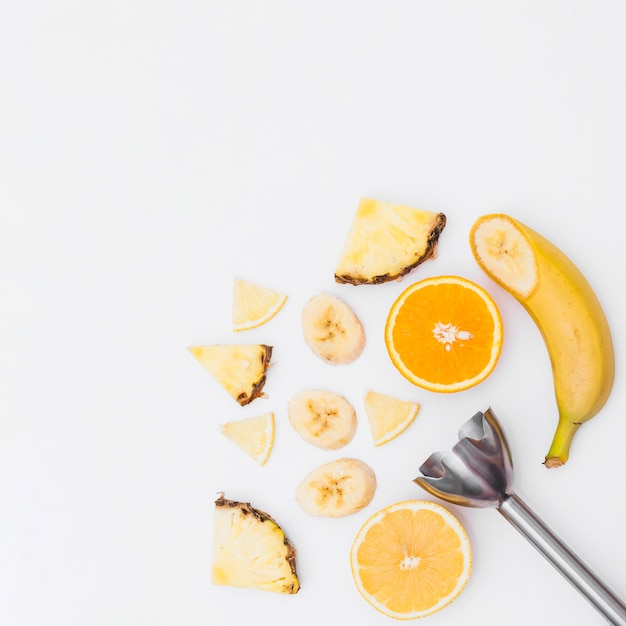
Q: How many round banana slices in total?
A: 3